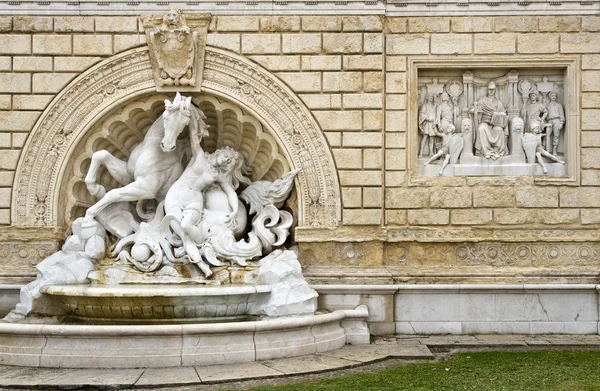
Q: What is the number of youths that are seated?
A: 2